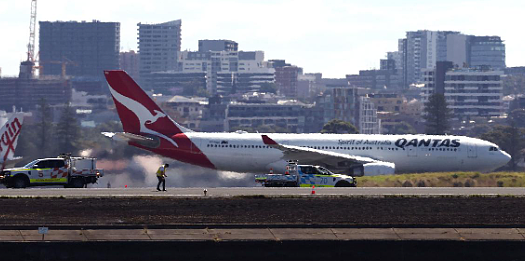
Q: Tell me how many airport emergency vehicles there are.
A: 2